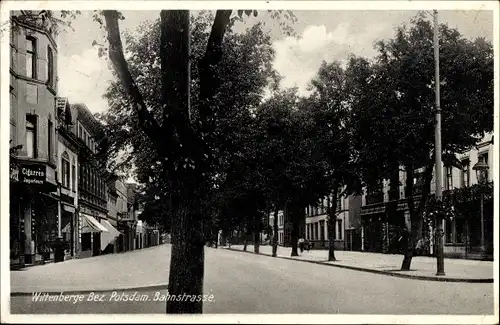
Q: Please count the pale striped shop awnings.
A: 2